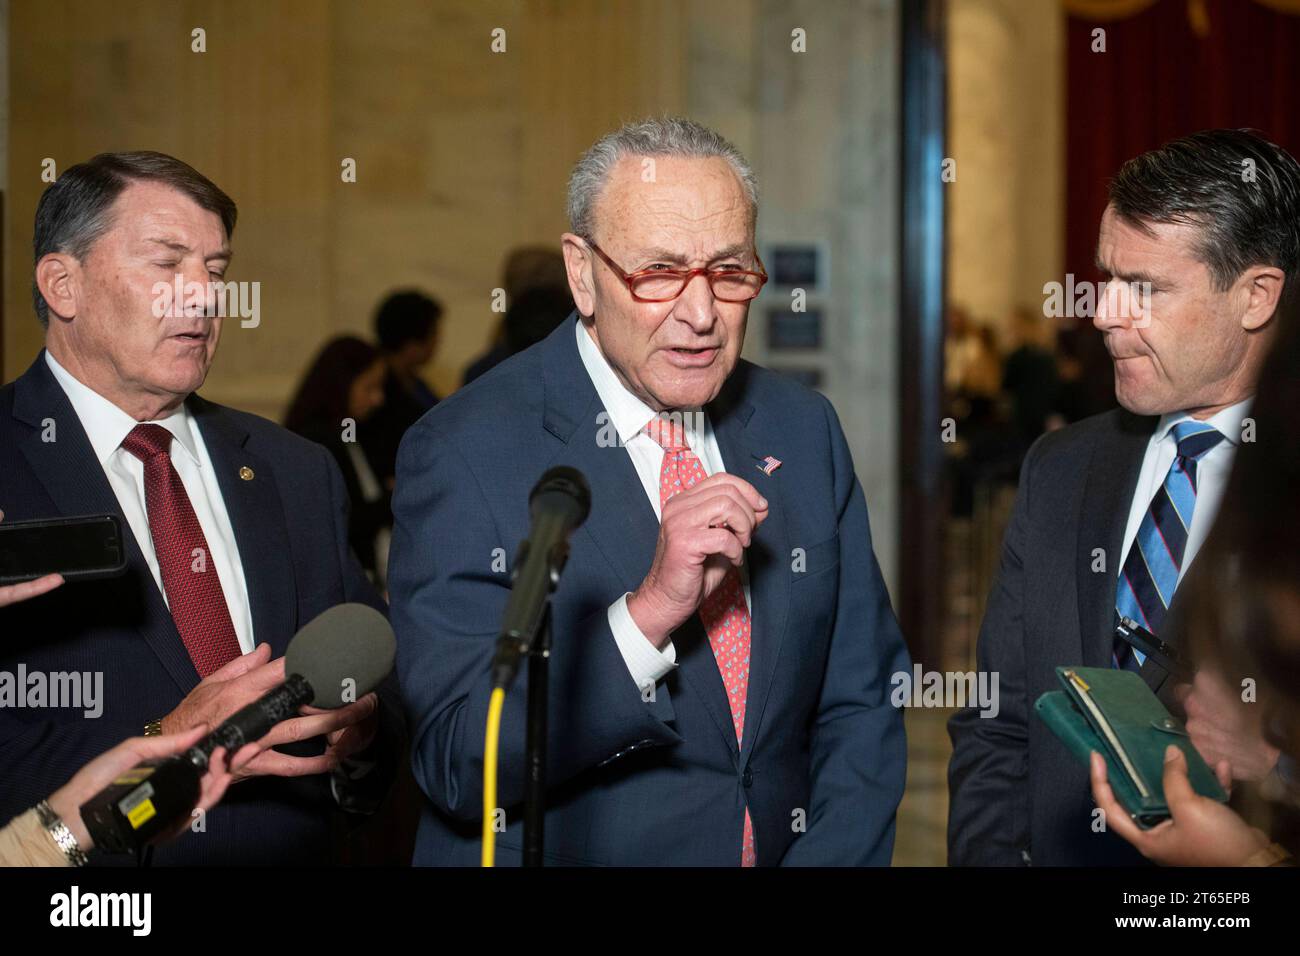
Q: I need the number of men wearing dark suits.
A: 3